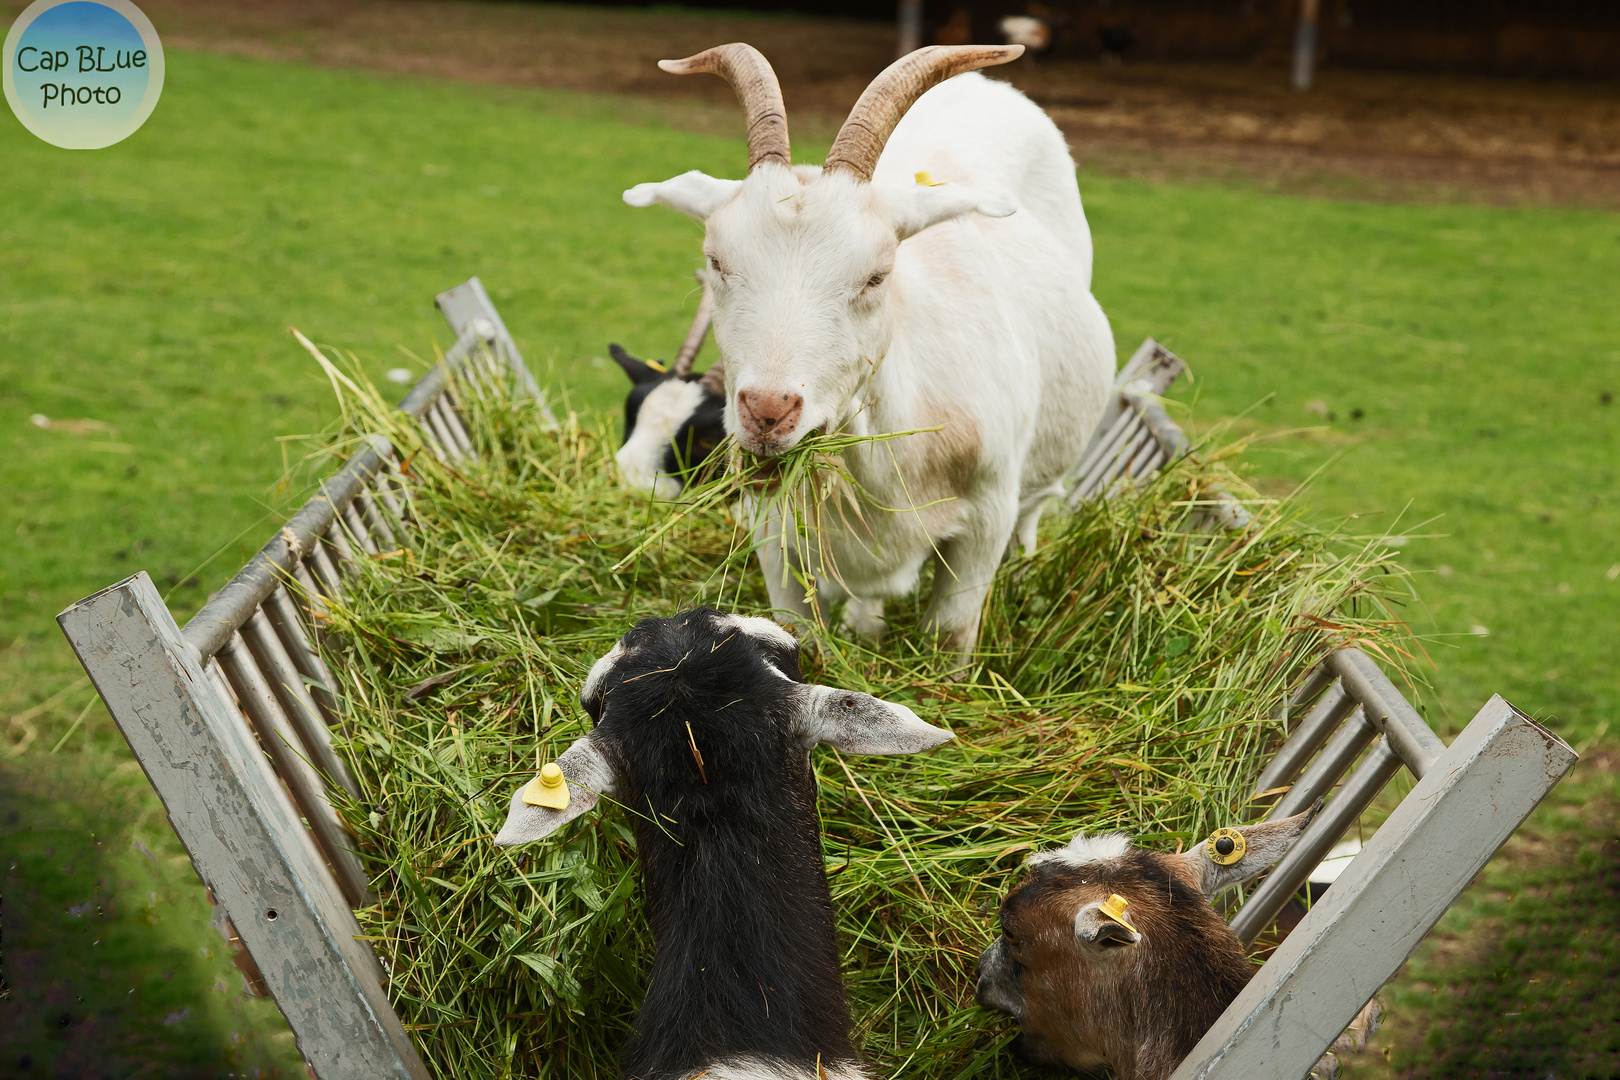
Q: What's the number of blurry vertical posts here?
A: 2